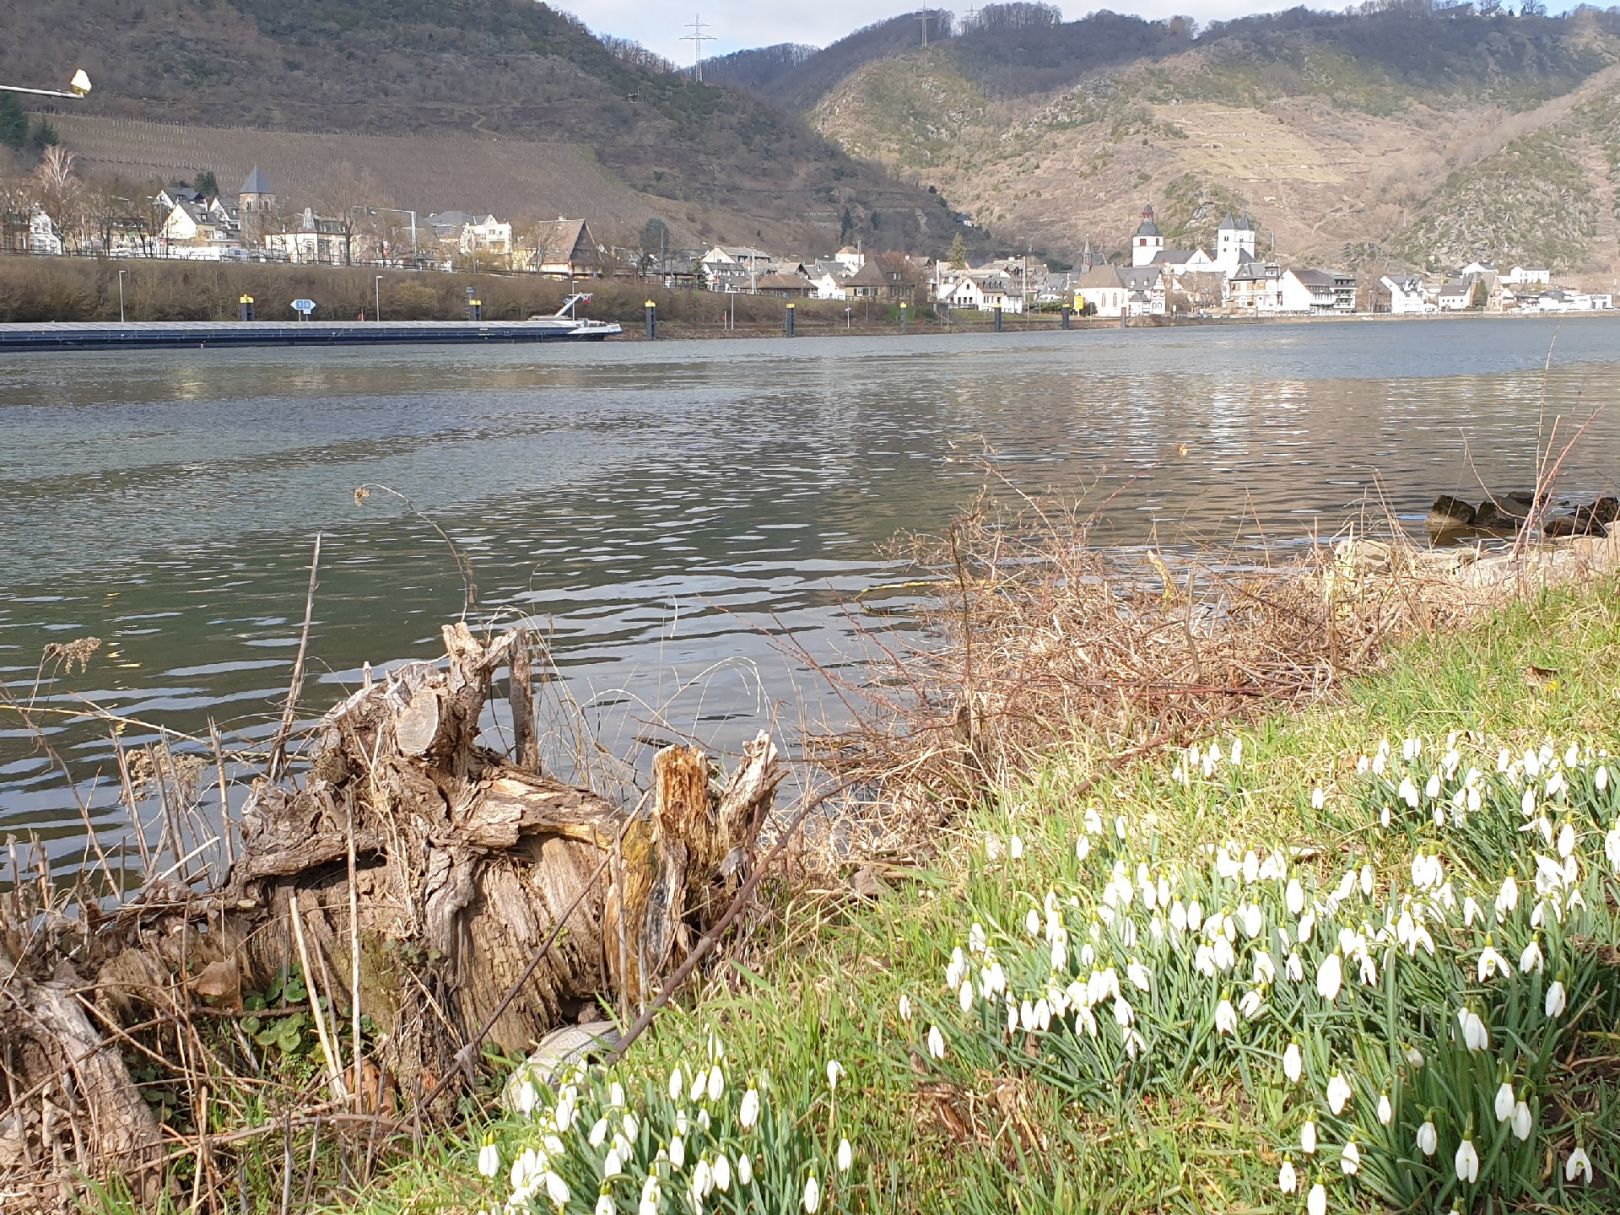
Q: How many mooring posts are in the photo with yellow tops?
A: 7